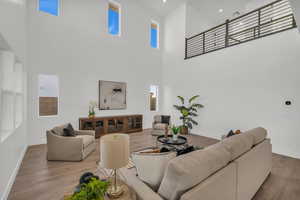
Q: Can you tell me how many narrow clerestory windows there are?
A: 3